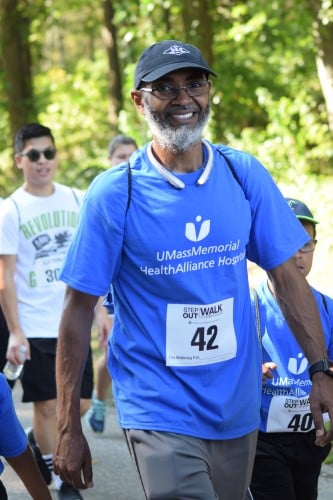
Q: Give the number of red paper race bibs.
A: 0